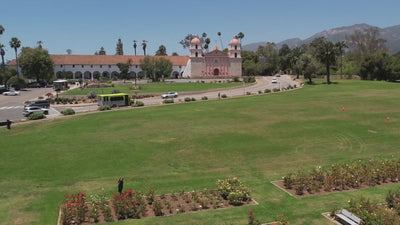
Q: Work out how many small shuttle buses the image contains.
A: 1